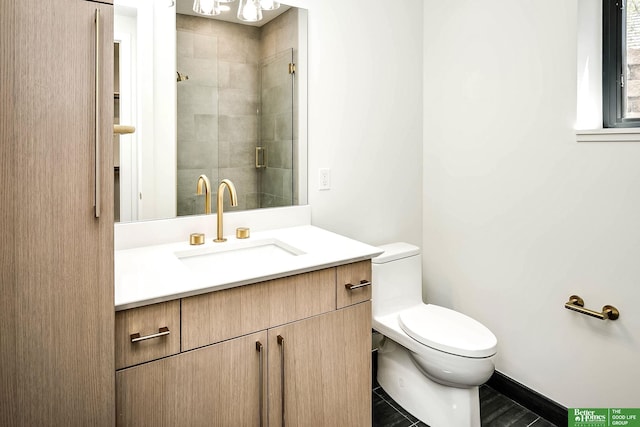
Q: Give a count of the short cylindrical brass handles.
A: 2